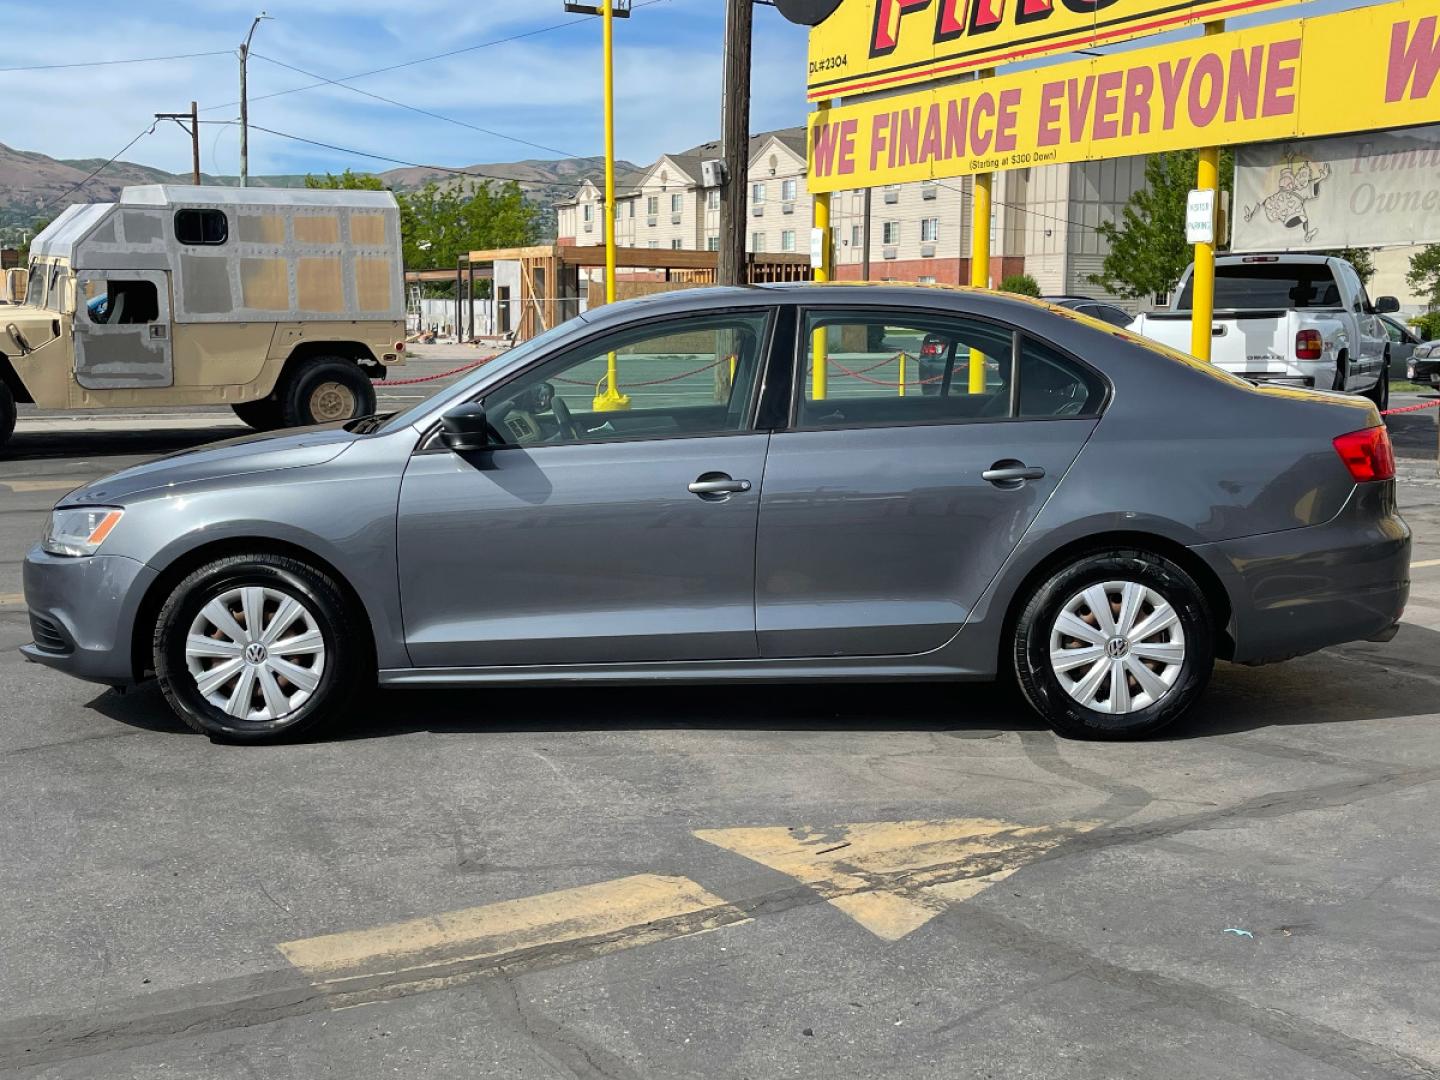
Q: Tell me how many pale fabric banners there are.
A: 1